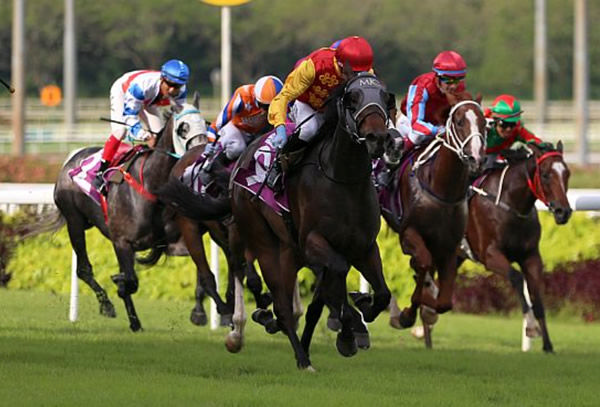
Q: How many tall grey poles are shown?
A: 4